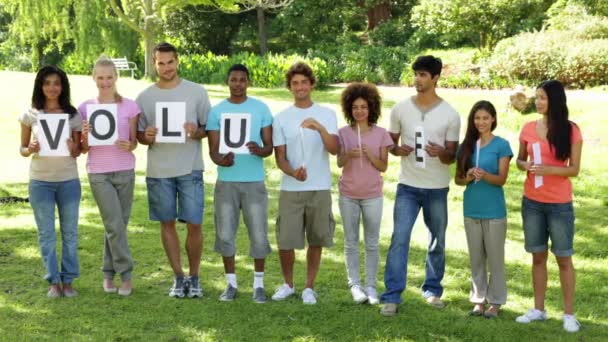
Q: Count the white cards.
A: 9